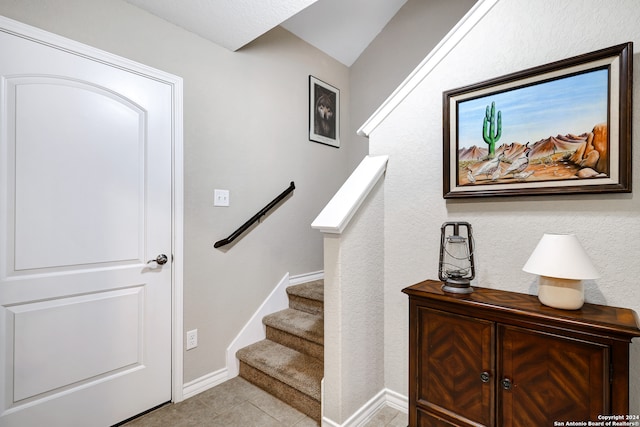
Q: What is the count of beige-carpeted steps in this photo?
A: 3